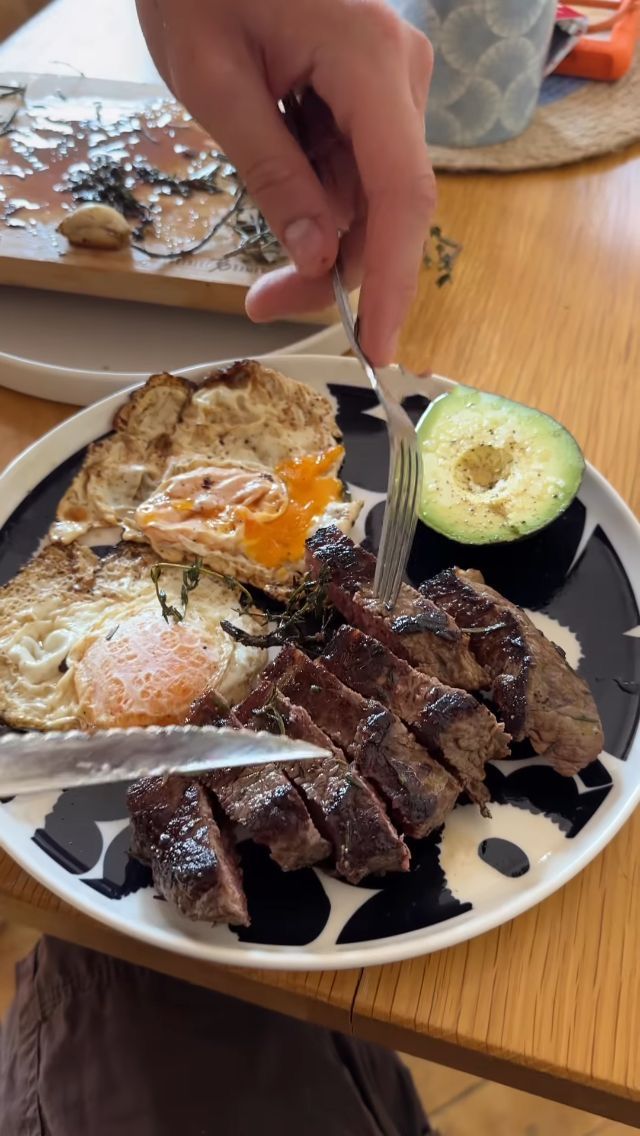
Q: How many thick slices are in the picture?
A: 7